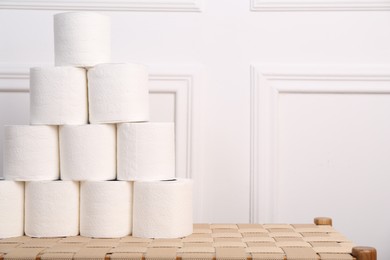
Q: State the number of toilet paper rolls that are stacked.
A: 10